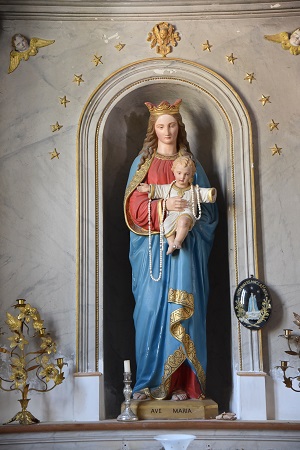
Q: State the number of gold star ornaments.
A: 12